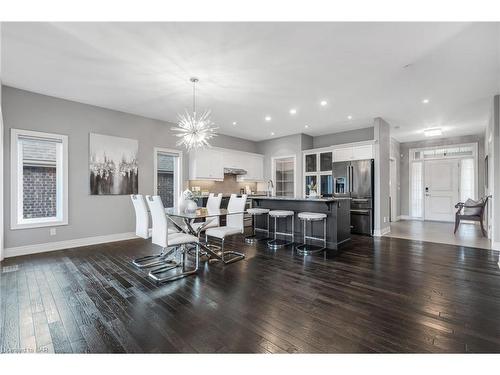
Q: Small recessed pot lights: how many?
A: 8